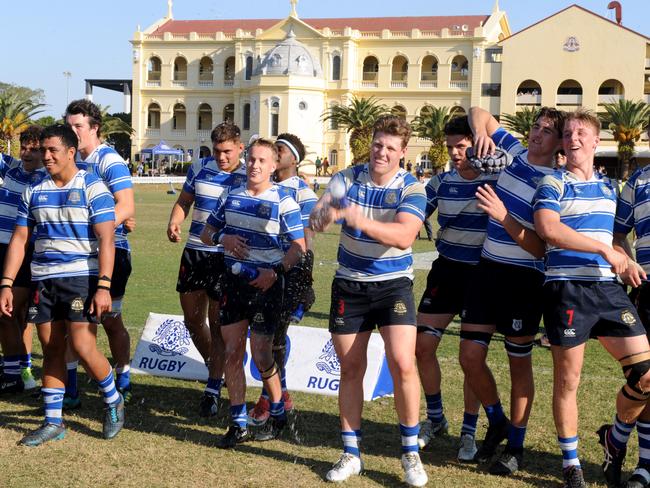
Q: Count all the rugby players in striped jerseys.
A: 11